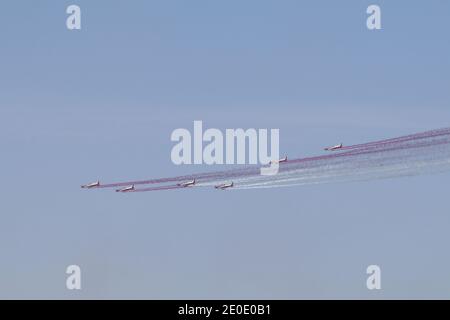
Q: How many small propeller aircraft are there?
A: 6